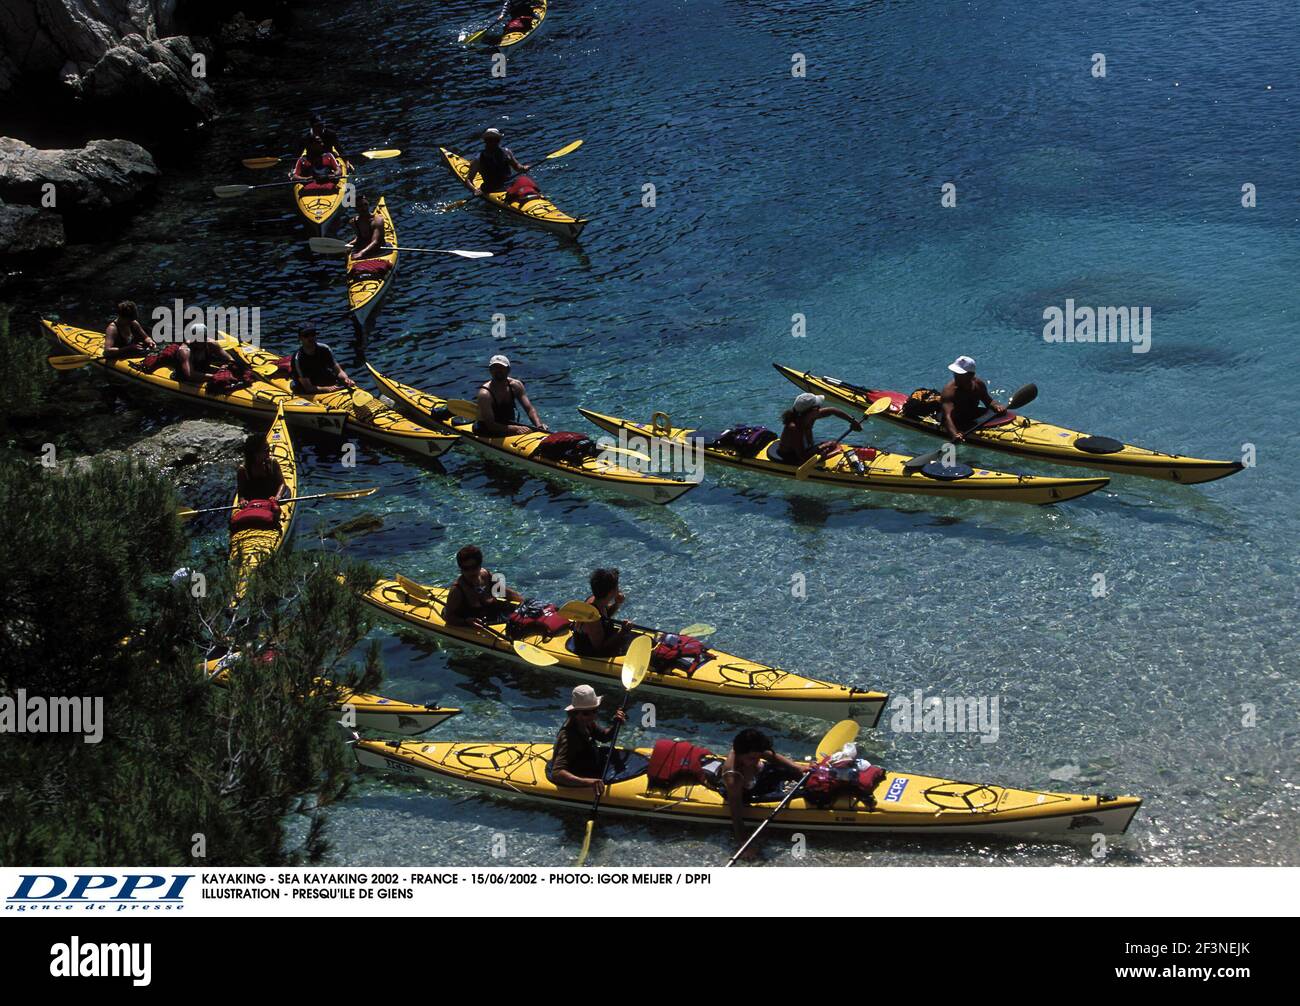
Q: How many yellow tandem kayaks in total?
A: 4